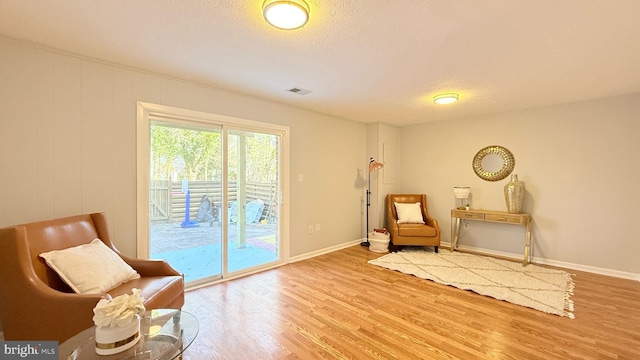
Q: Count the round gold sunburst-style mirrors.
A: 1